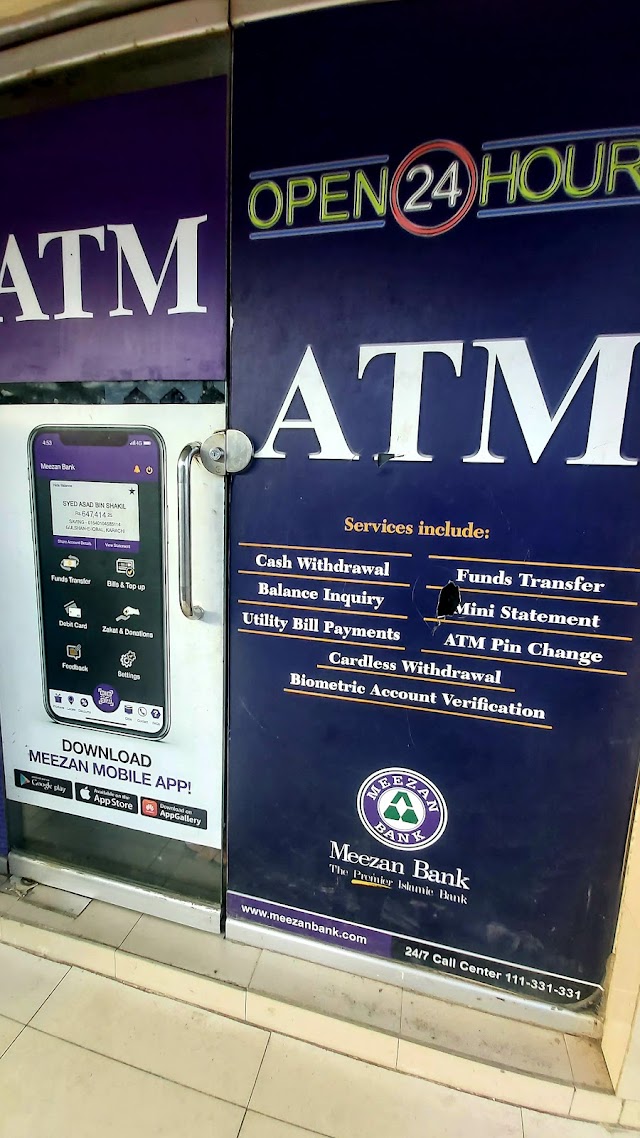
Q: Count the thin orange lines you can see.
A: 10